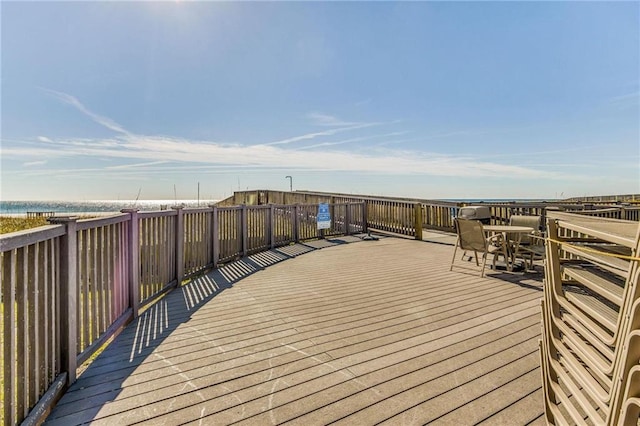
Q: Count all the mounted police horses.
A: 0